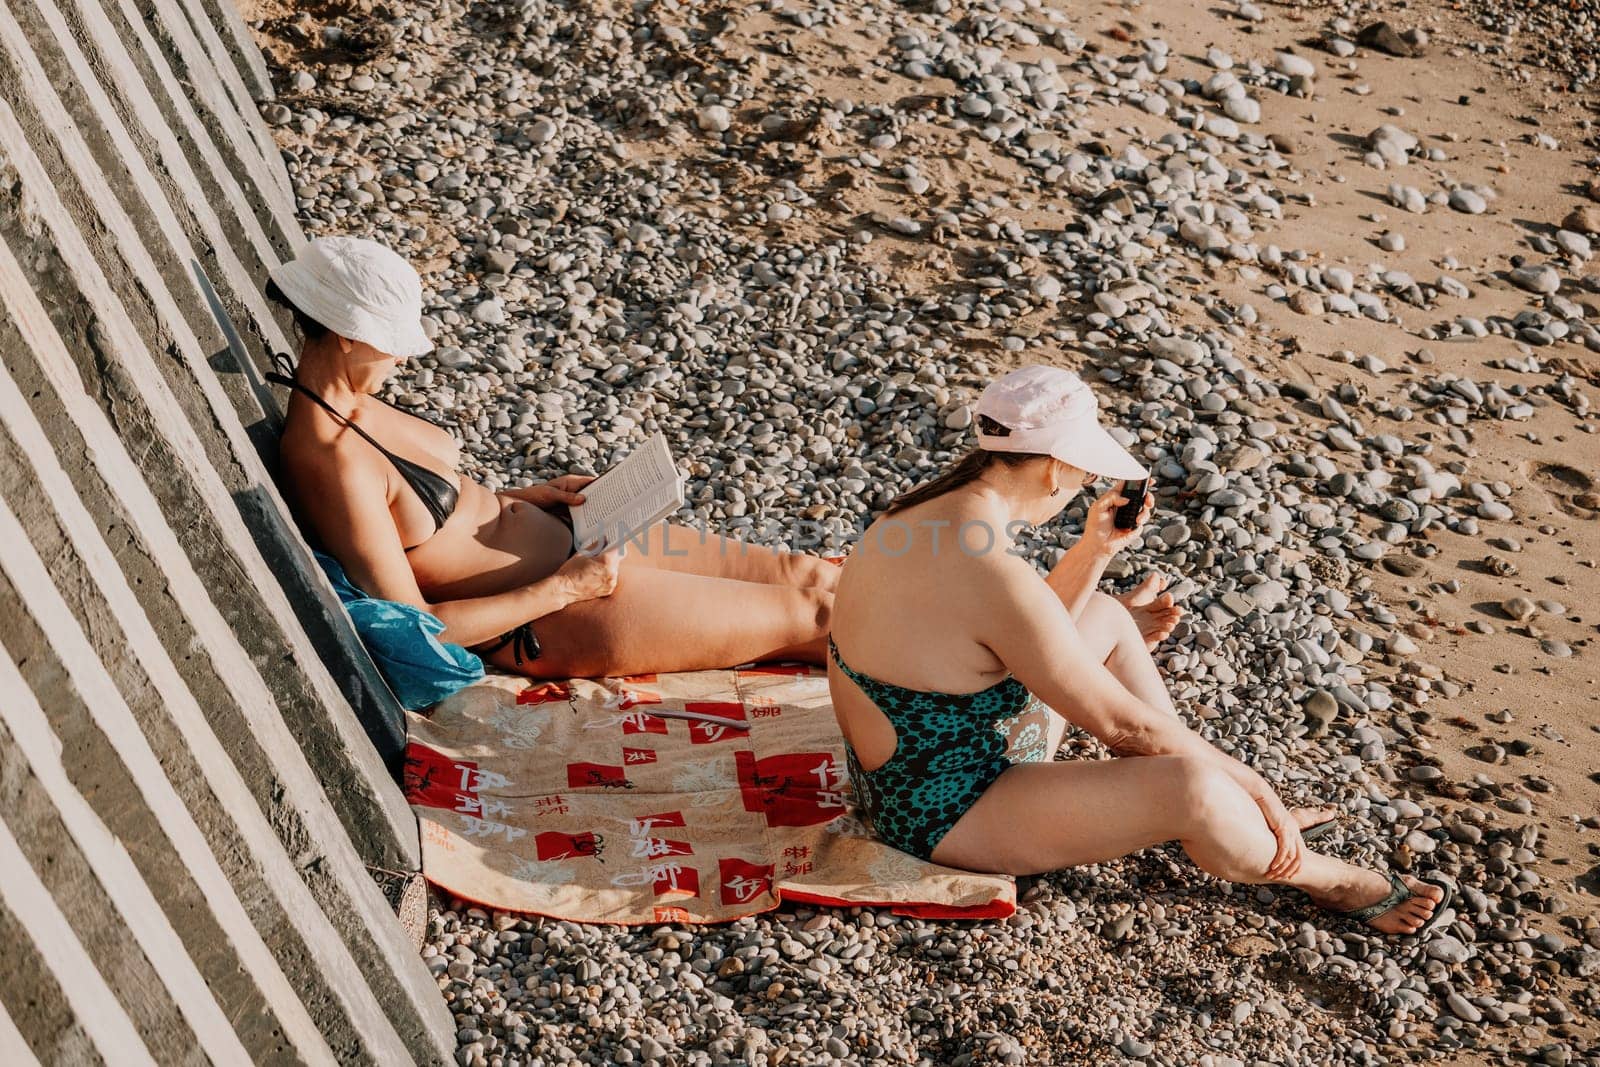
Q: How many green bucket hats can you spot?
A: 0